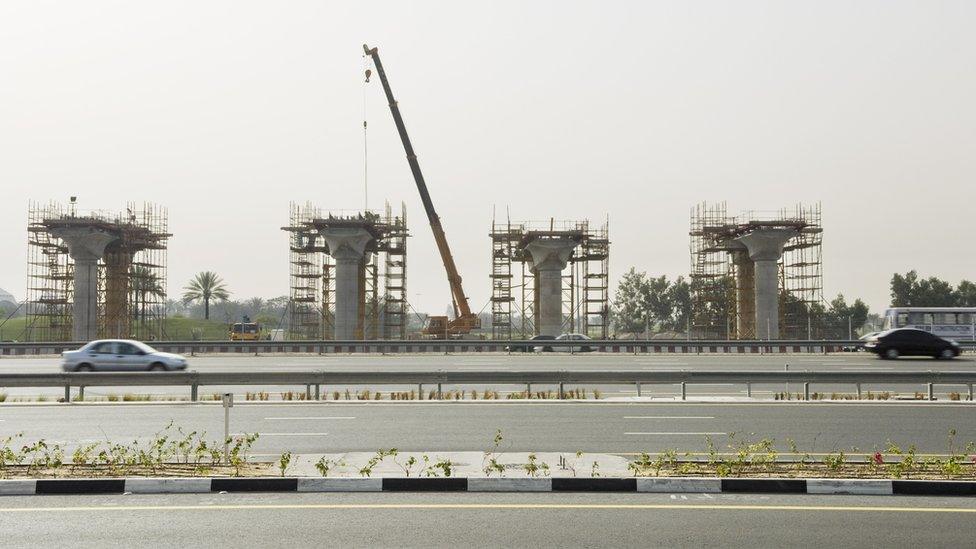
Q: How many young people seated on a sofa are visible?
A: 0